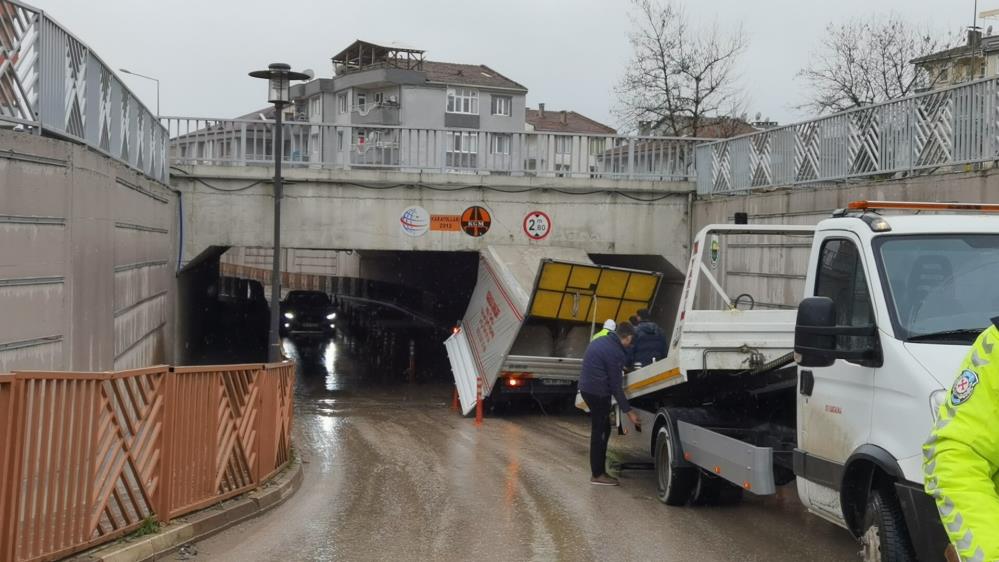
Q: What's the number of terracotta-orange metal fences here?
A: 1